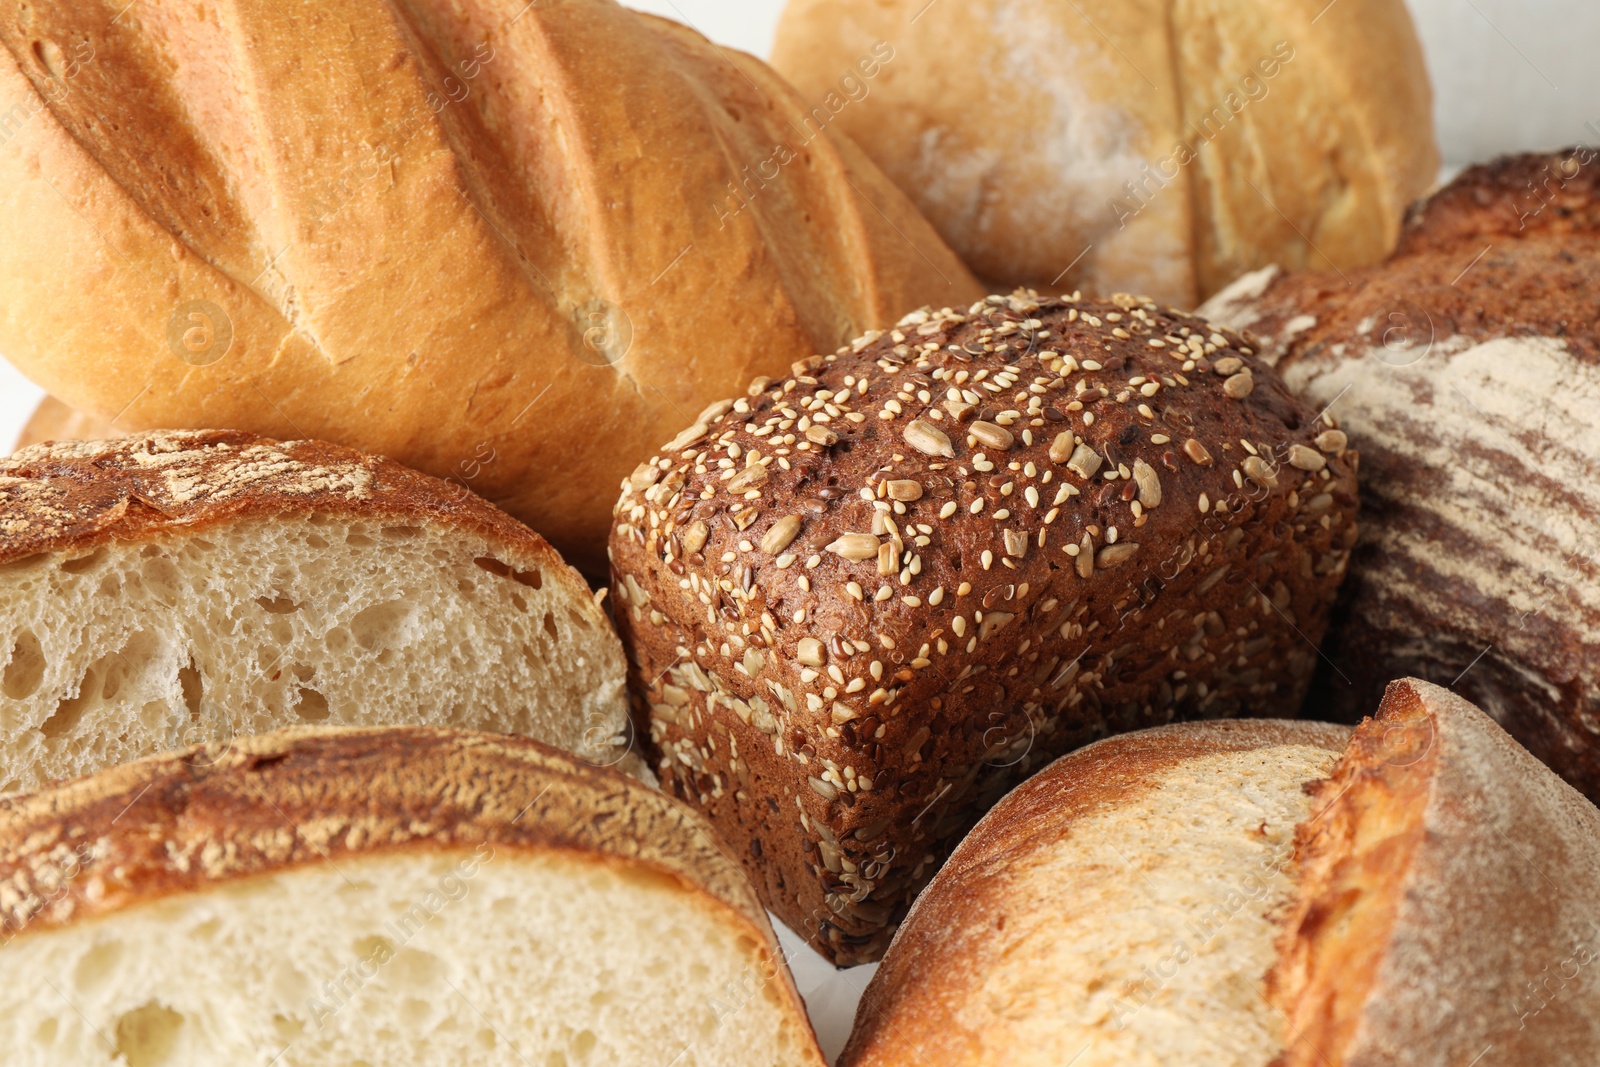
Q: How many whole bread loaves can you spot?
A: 5